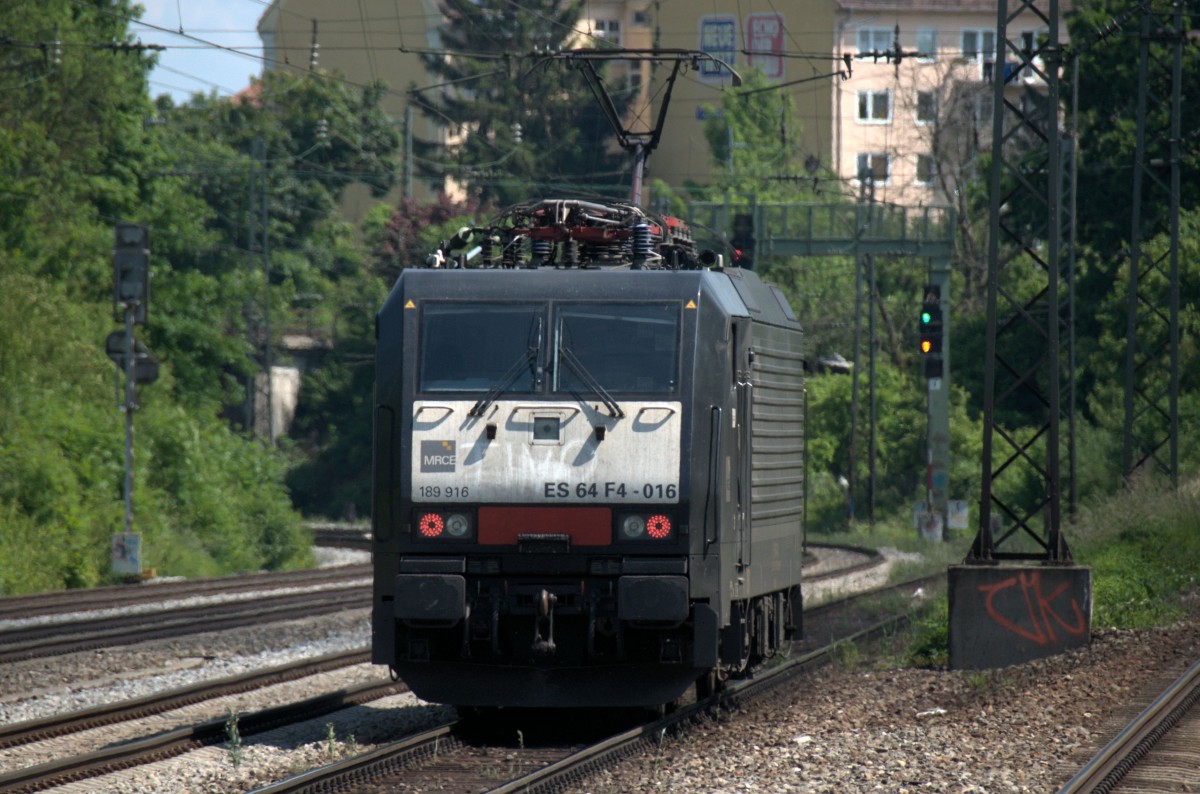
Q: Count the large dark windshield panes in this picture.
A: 2